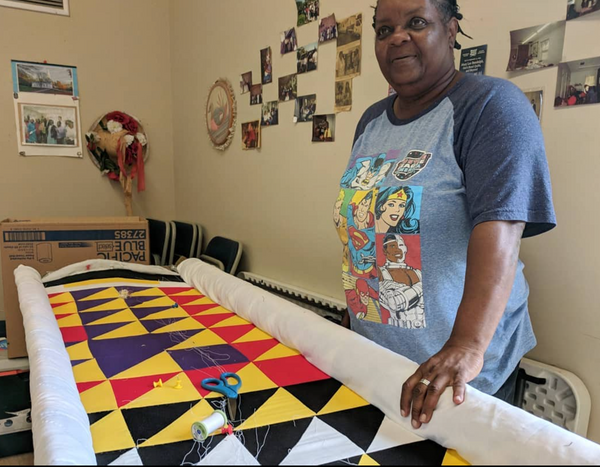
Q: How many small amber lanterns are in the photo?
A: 0